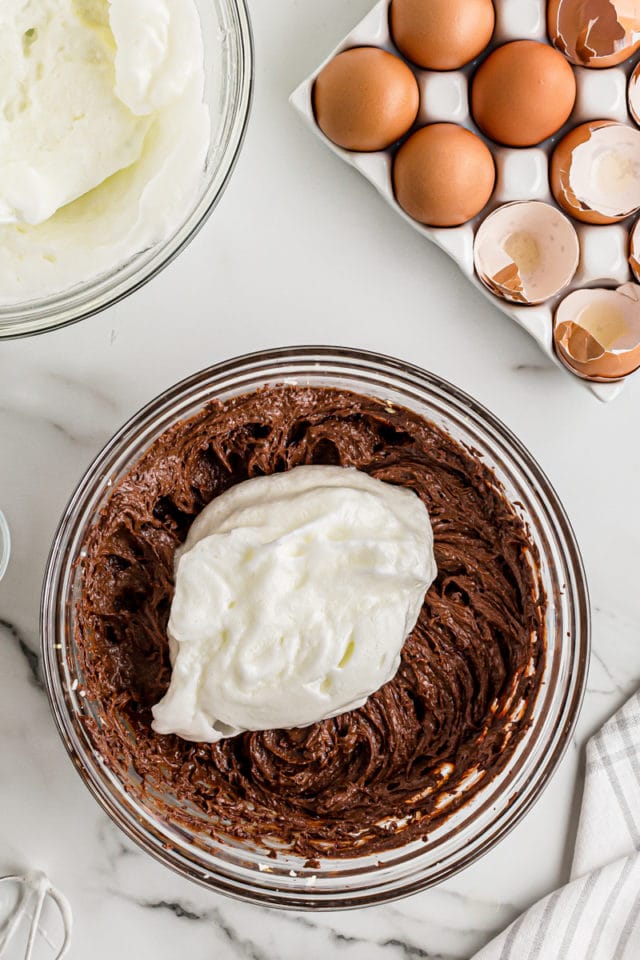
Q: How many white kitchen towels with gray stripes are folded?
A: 1